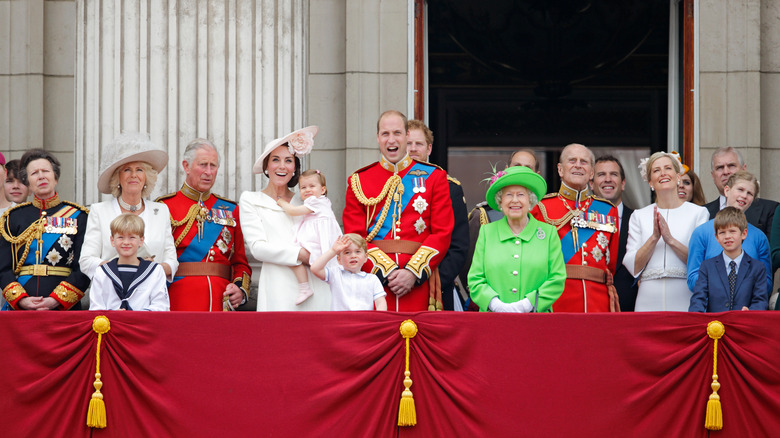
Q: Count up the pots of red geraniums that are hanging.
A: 0